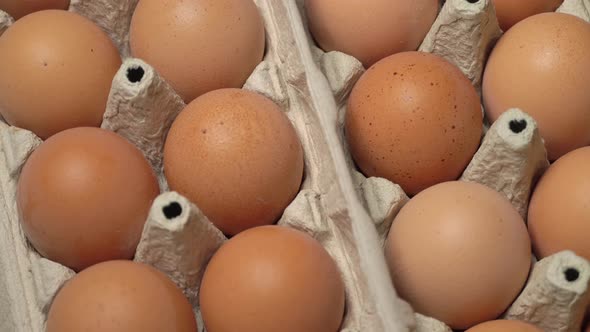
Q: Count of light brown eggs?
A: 14